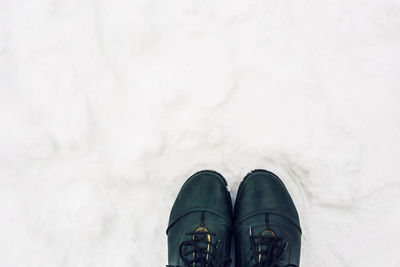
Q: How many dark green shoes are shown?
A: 2